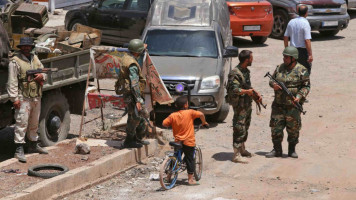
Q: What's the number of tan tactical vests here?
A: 2